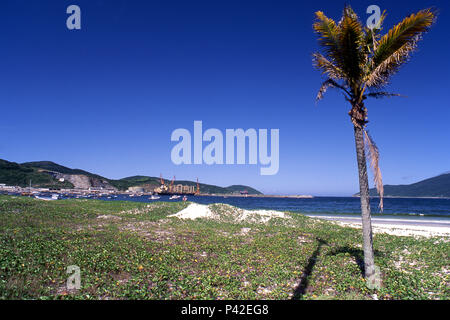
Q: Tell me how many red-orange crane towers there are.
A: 3